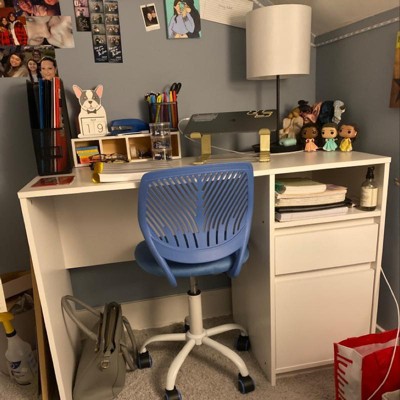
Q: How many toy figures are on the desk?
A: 3